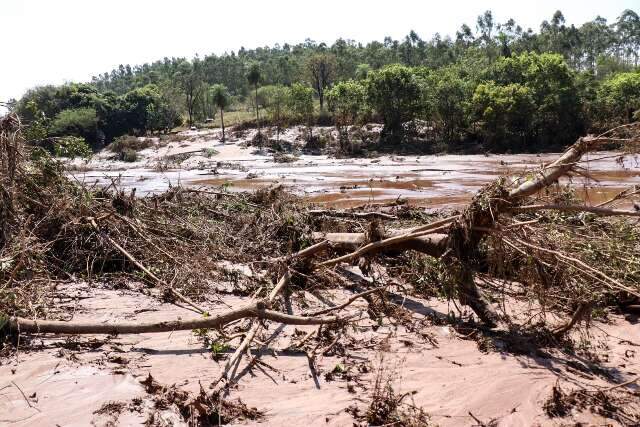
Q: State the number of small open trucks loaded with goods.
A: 0